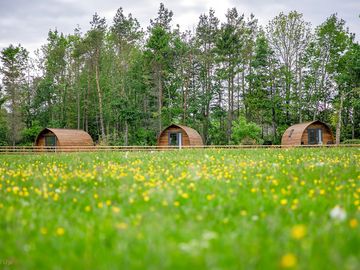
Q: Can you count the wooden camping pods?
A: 3